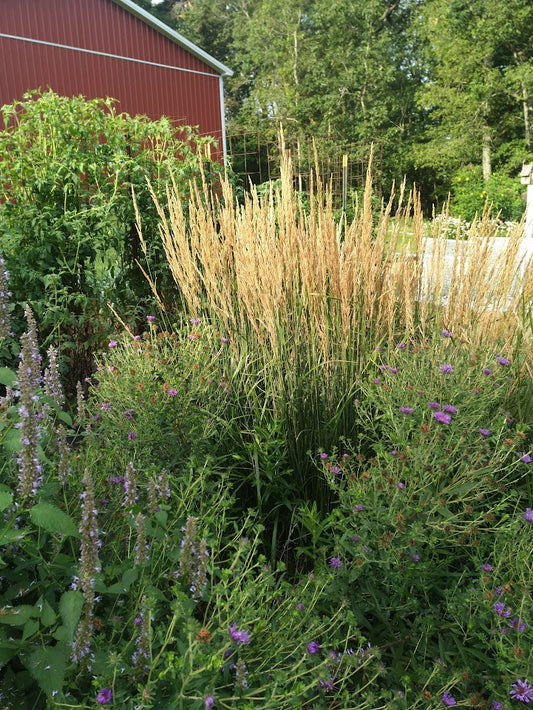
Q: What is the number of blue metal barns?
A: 0